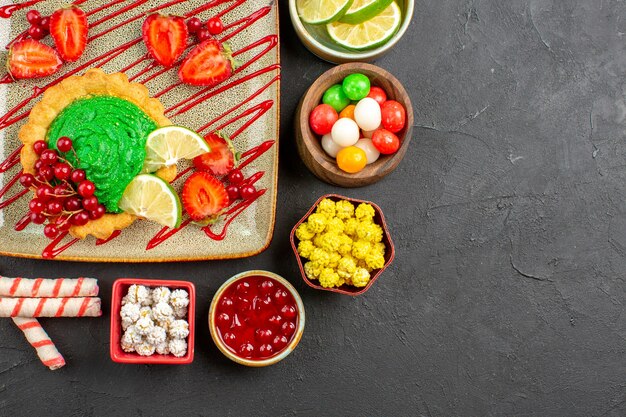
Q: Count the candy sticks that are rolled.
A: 3